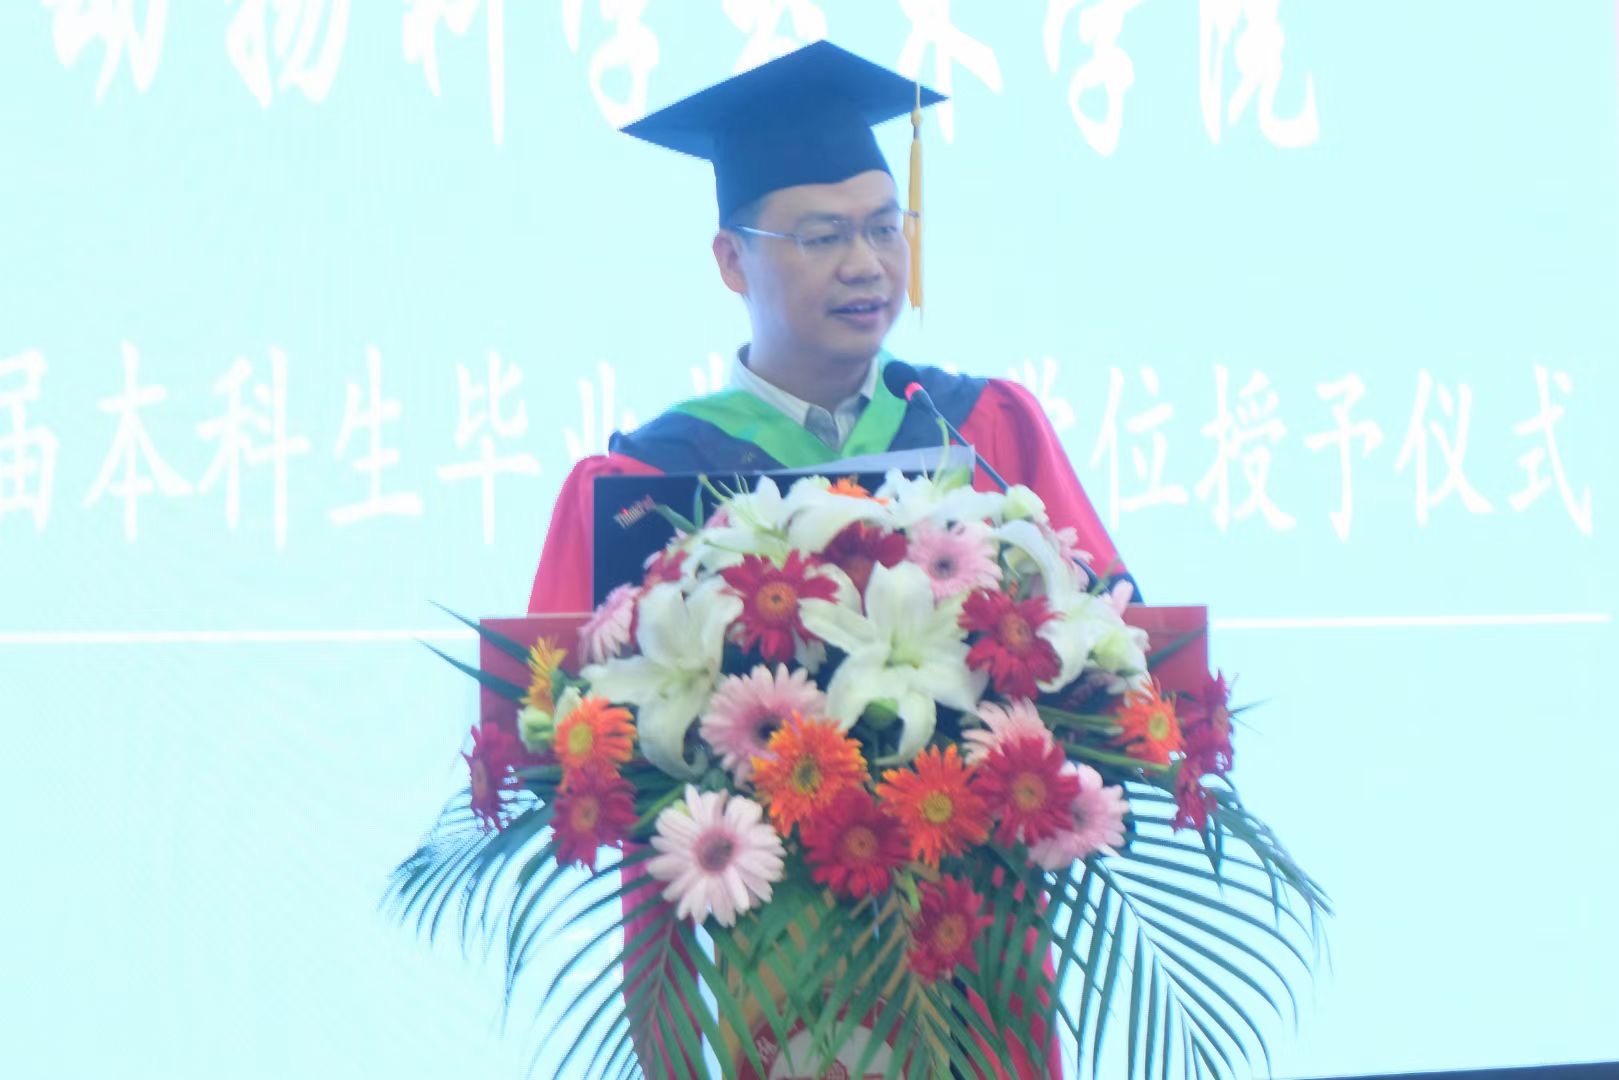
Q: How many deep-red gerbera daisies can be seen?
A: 11